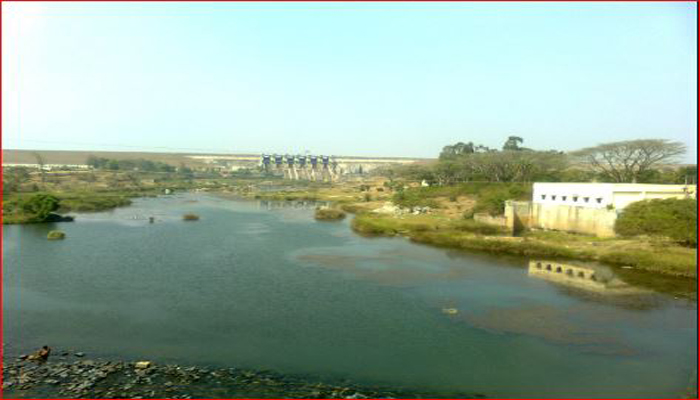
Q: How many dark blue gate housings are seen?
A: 6